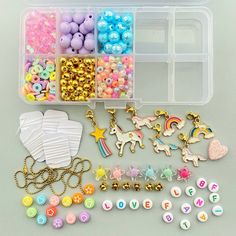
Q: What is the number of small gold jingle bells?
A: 6